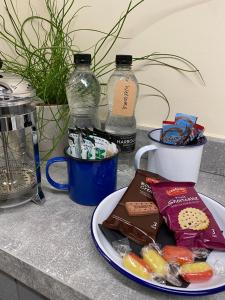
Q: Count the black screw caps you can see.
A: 2